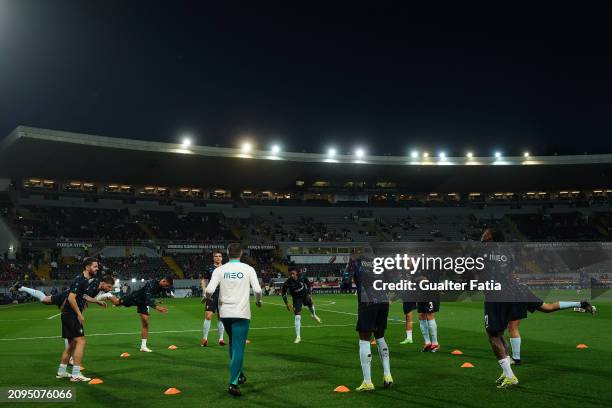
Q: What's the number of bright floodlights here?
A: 11